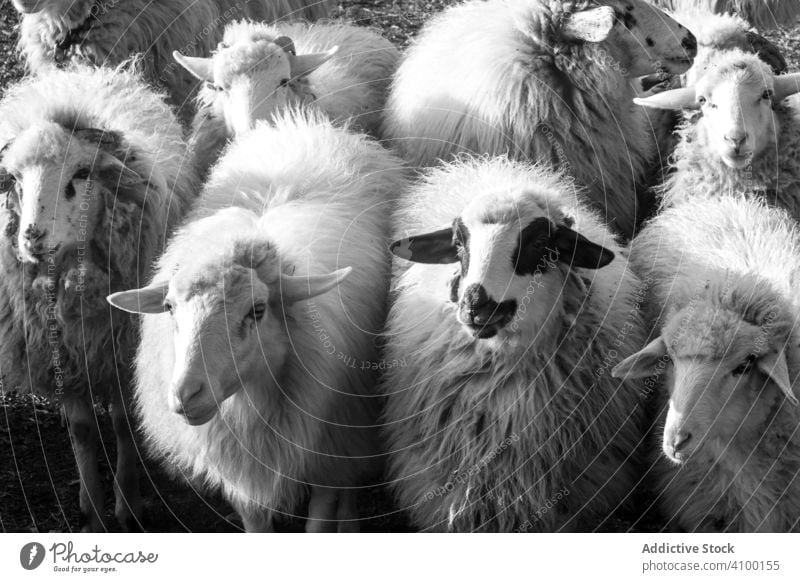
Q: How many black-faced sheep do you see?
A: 1